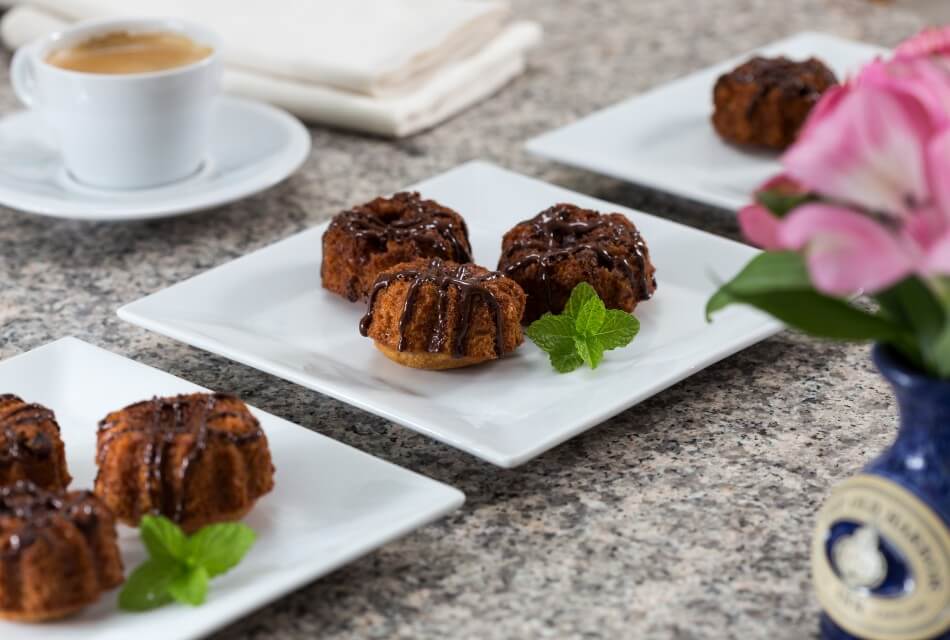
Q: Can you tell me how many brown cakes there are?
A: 7